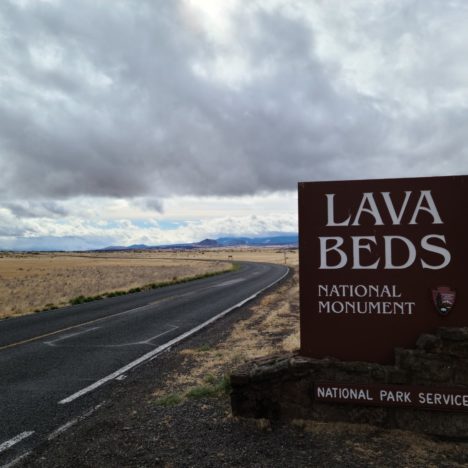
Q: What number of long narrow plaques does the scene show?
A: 1